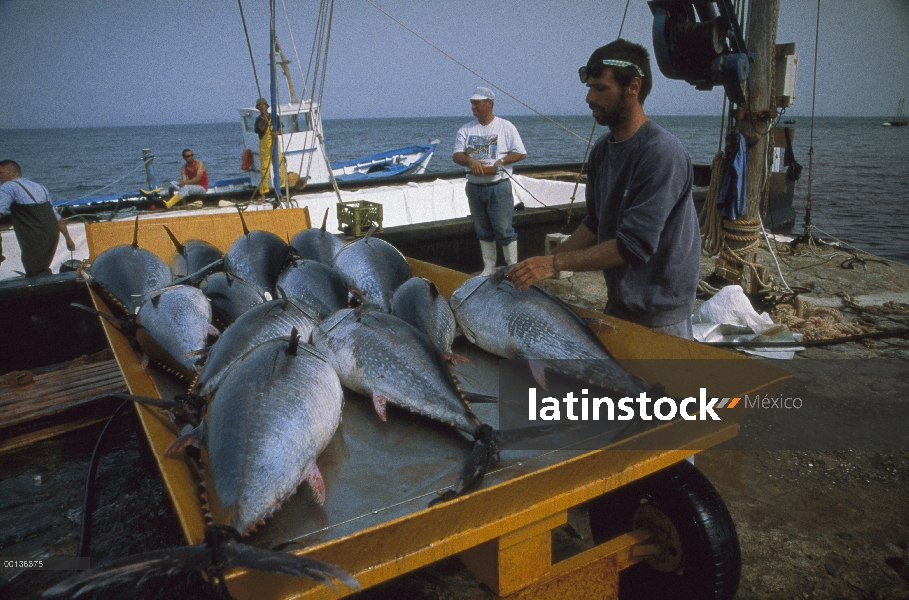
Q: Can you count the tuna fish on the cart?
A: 13